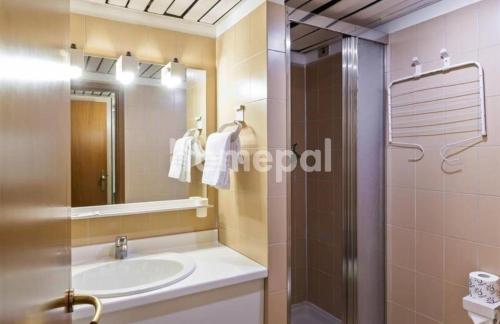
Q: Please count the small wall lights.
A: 3